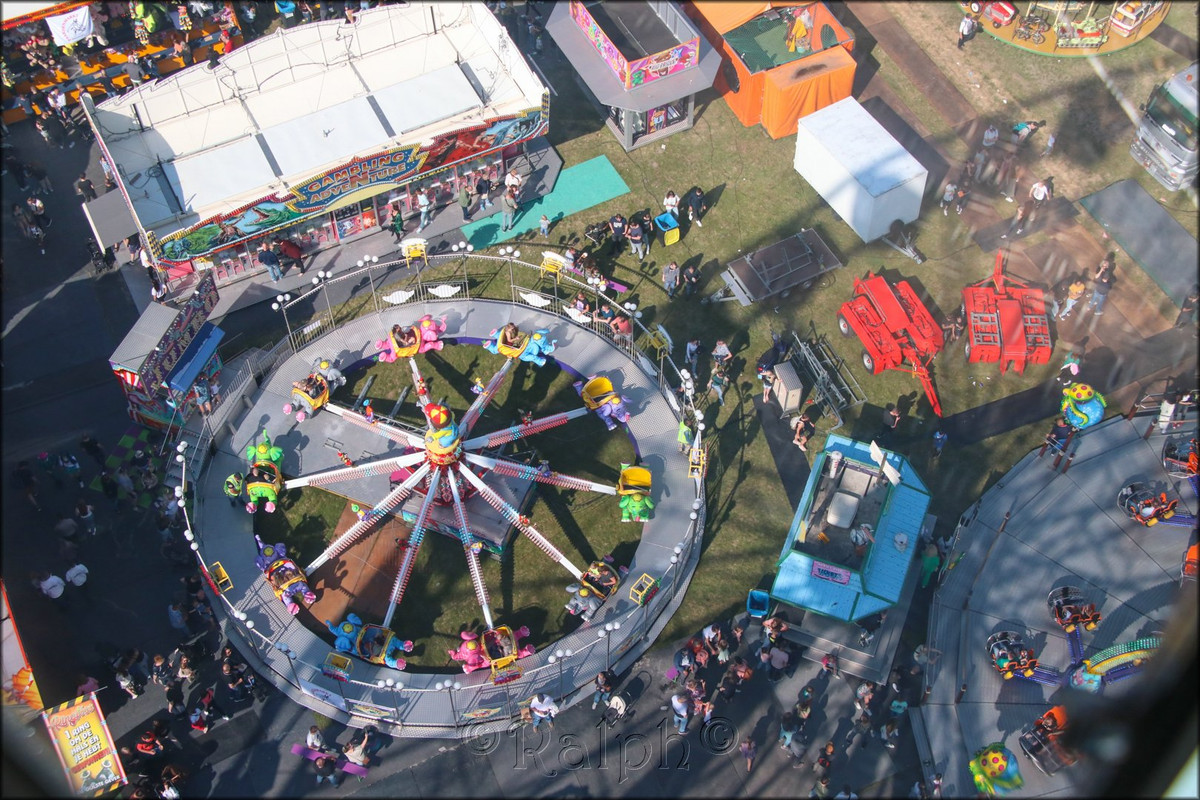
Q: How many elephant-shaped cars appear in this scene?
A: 10